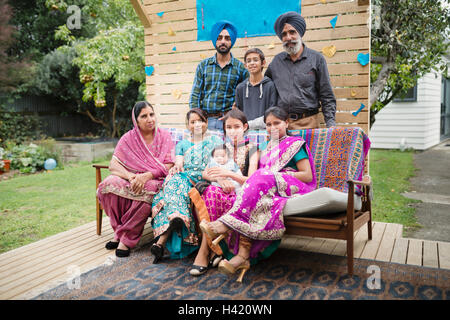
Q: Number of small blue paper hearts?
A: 2